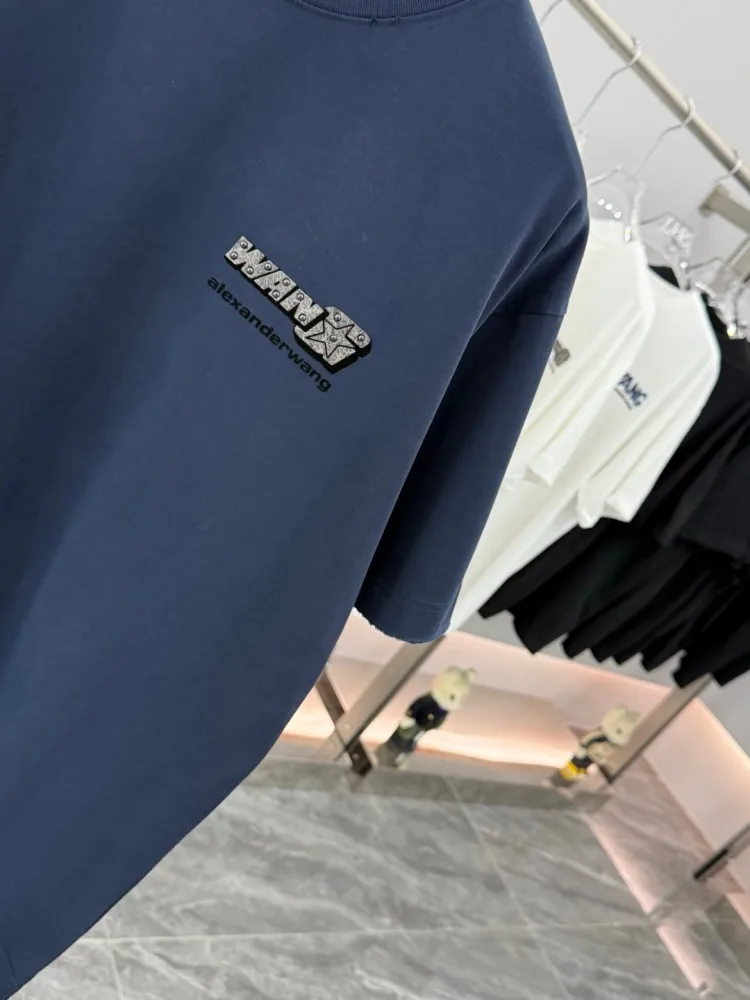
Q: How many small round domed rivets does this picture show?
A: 11